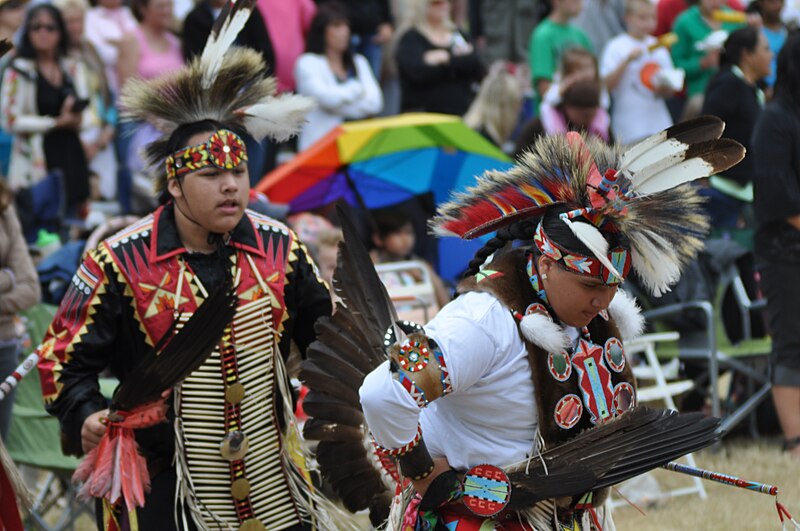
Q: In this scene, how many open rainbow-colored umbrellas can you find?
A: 1